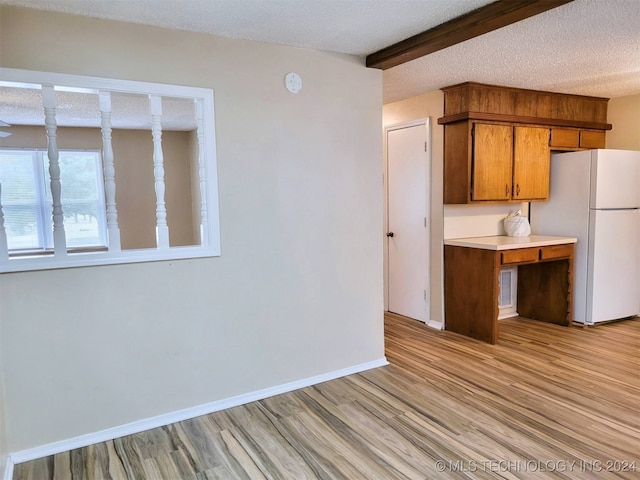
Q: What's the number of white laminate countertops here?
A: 1